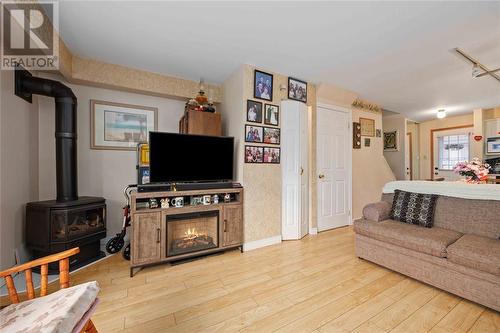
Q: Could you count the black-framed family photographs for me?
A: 8